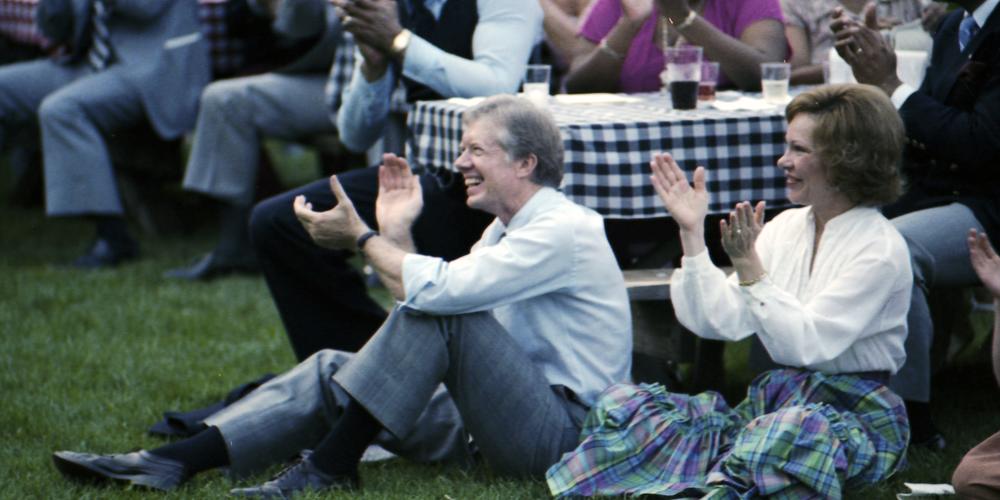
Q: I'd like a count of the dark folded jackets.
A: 1